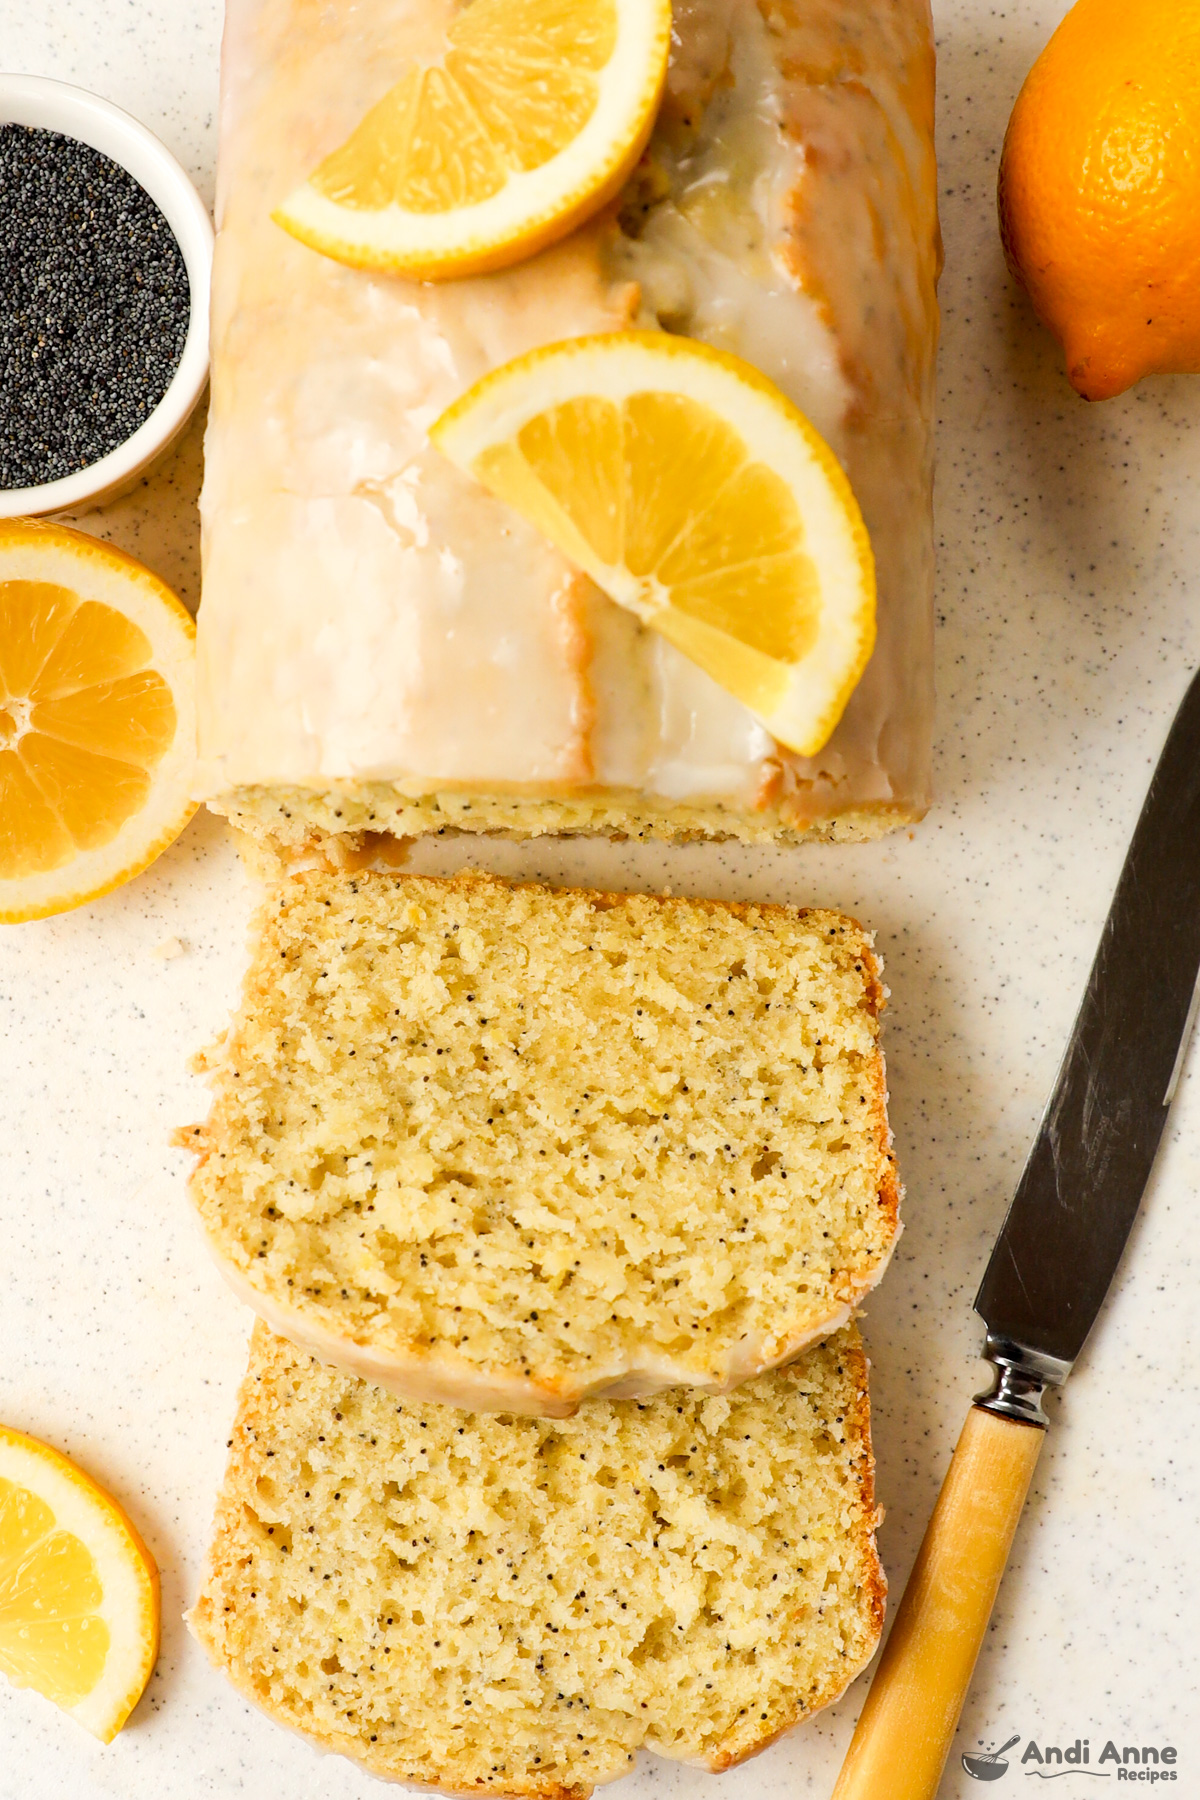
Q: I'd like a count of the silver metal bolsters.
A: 1